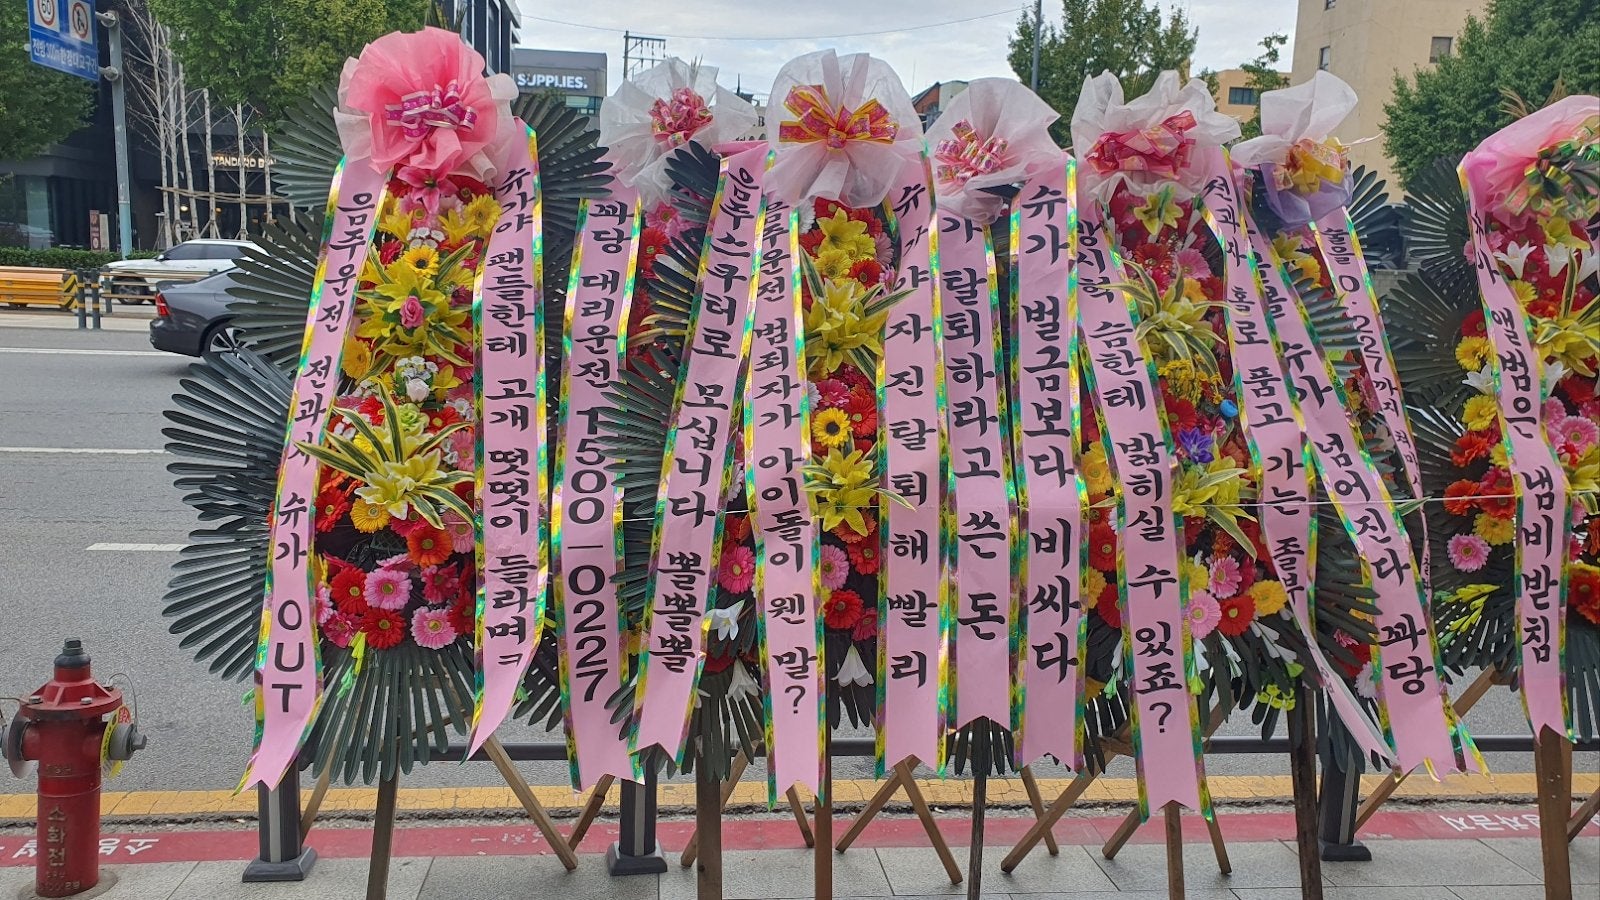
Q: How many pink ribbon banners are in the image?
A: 13